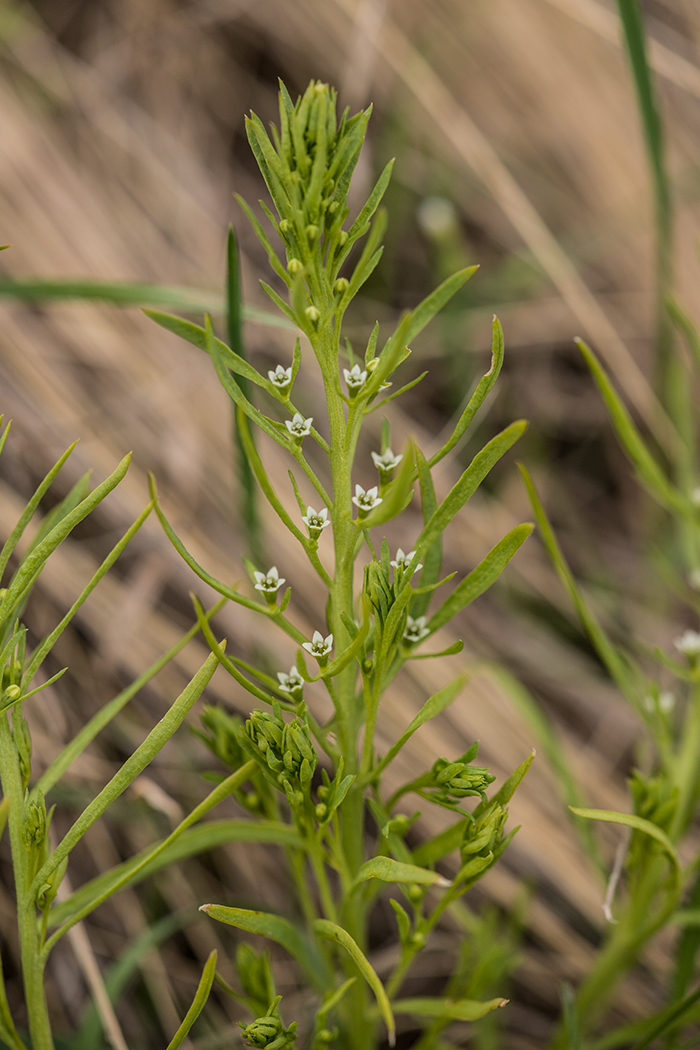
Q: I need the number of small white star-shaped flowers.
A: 11